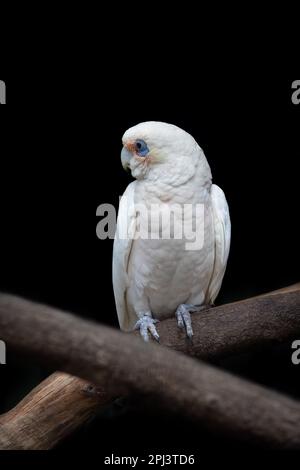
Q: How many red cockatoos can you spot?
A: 0